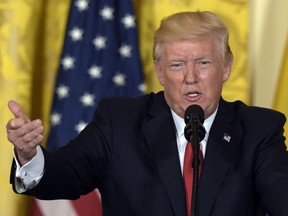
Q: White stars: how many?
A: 14